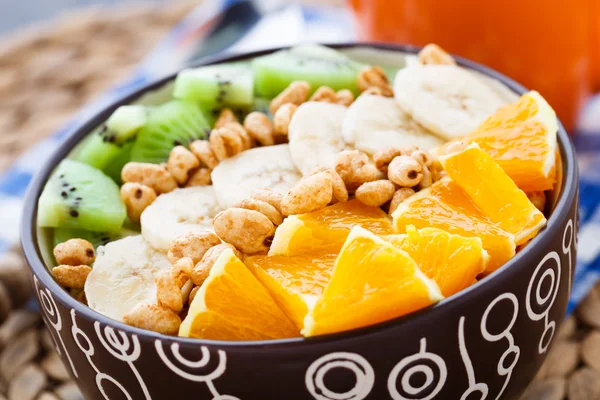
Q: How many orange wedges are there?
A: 8